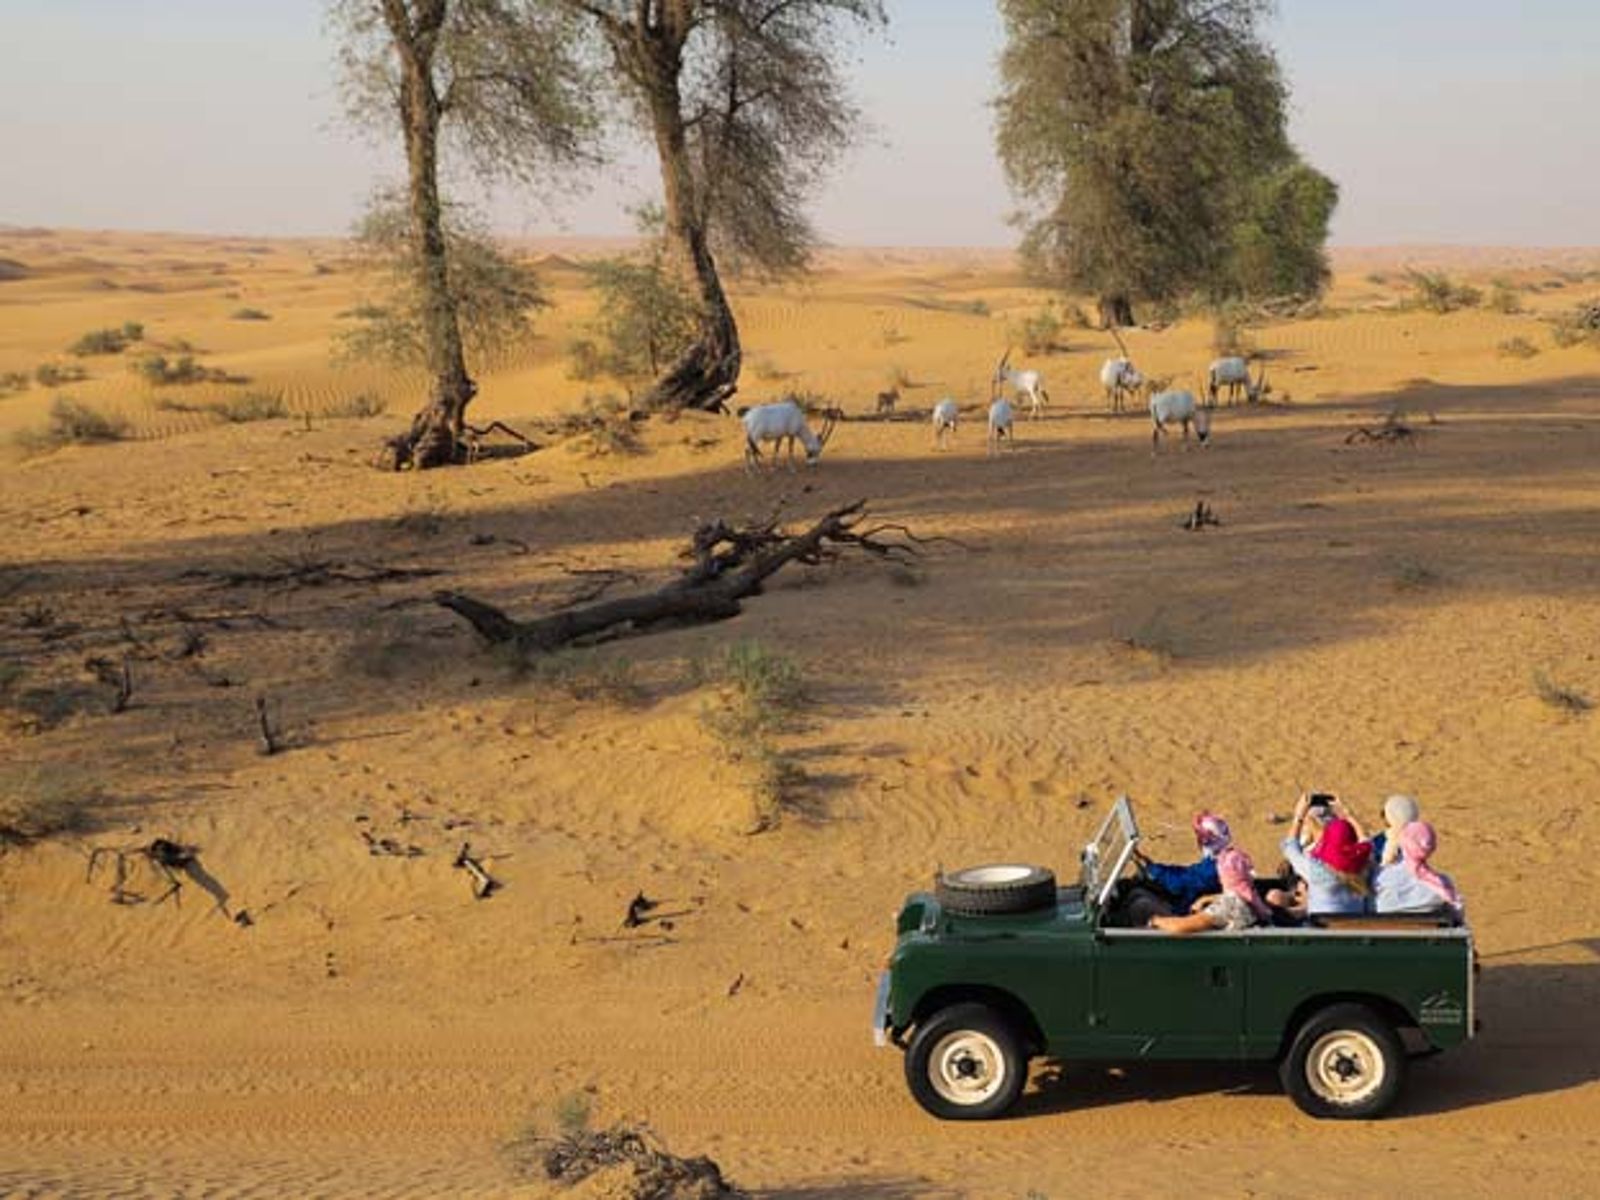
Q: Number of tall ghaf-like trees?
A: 3